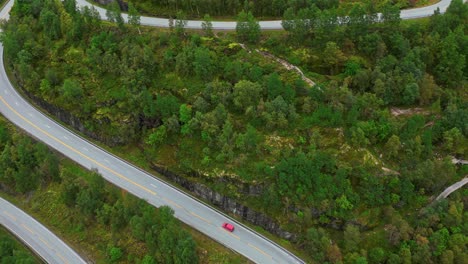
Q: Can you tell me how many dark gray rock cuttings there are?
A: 2